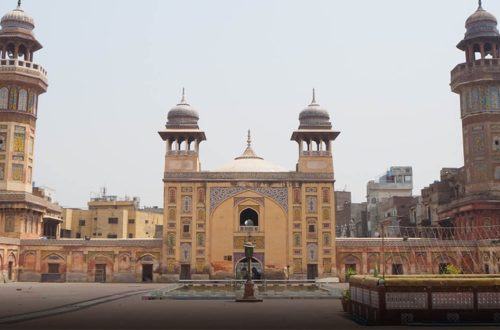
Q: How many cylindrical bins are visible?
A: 0